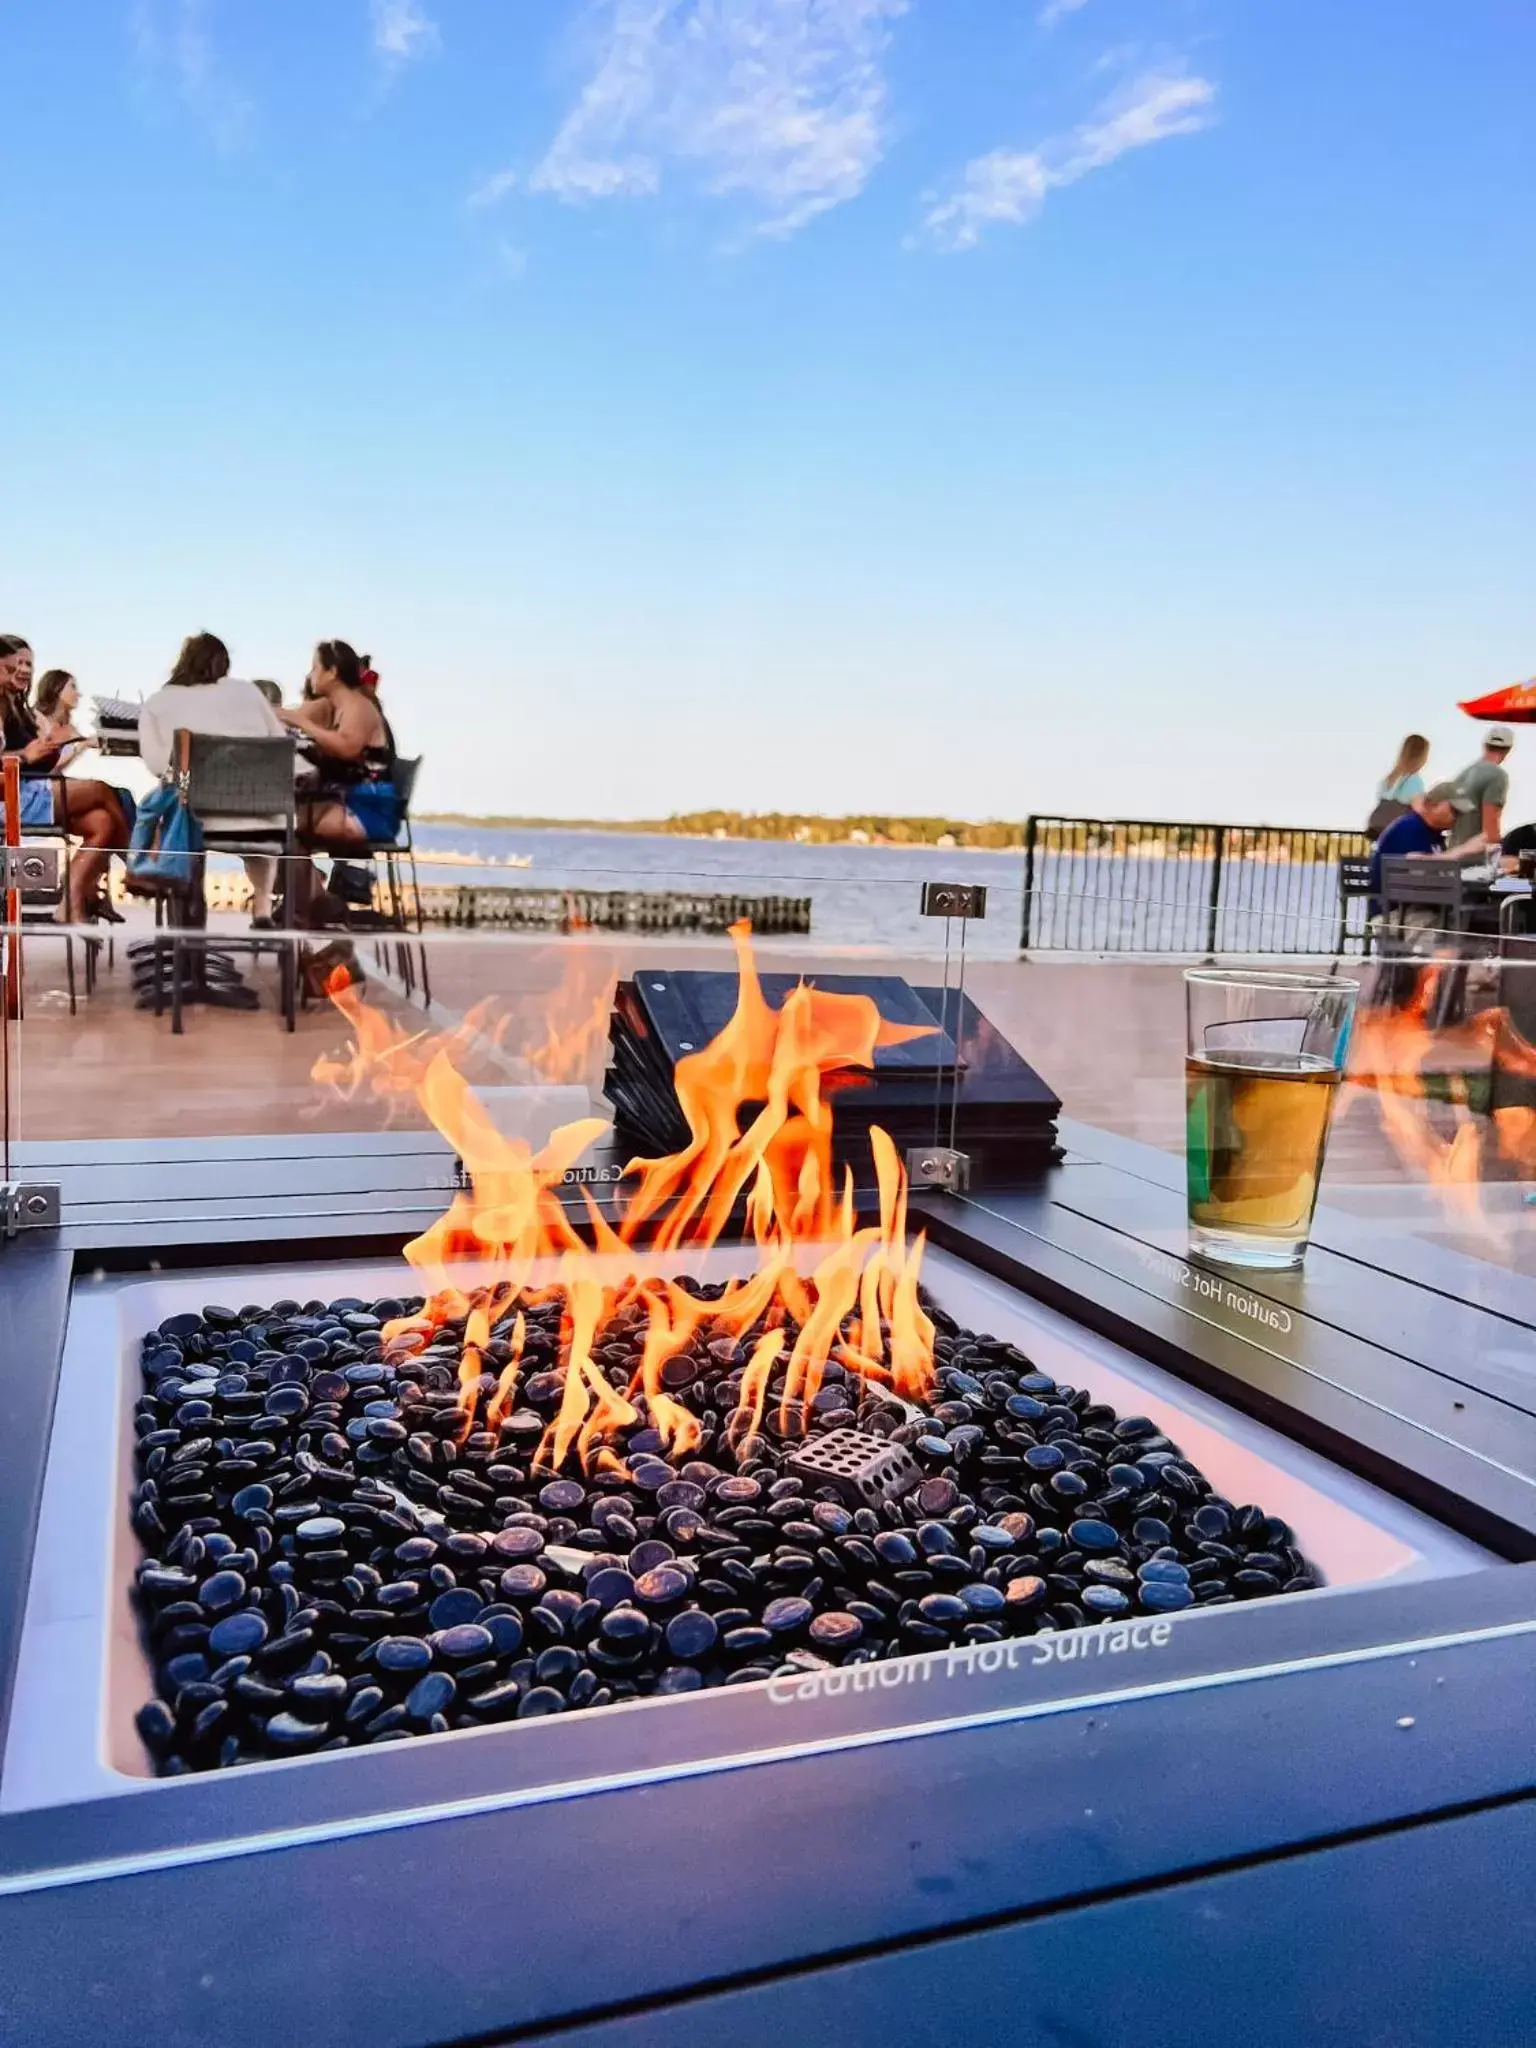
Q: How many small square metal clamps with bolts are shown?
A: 4